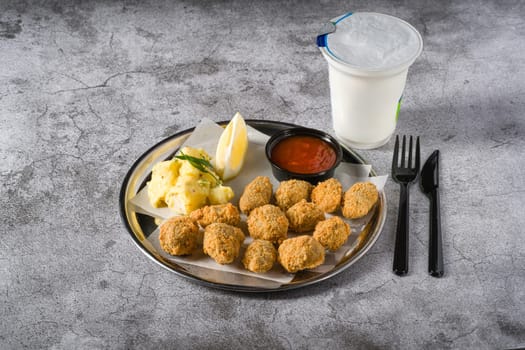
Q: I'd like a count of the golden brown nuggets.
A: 12